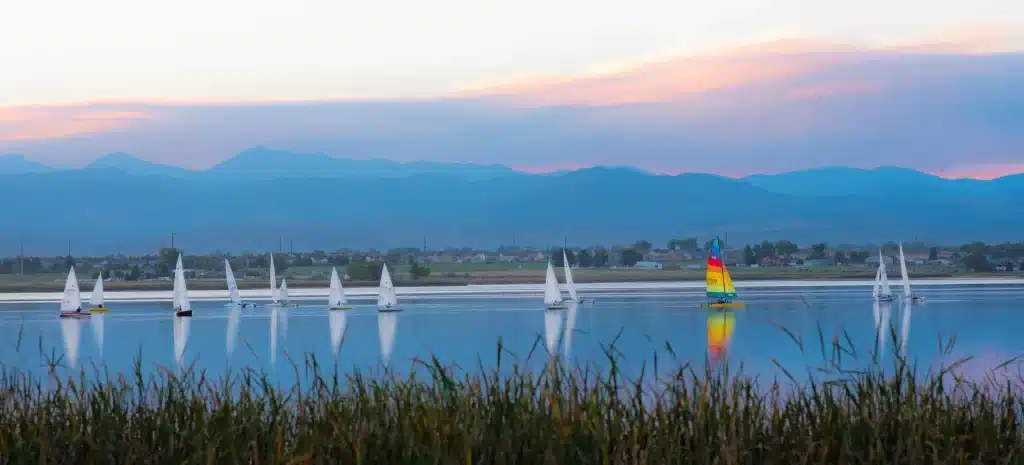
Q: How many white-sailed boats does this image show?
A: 12